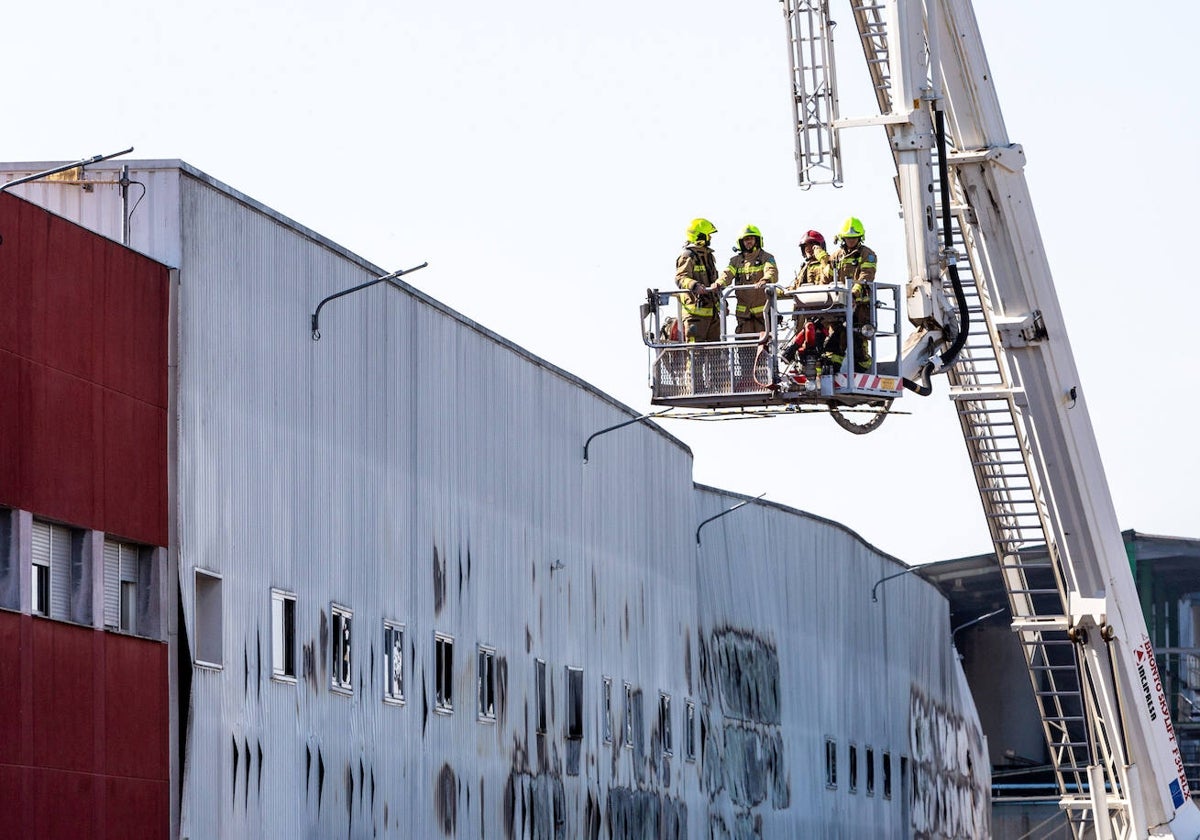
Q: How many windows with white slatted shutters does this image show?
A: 2